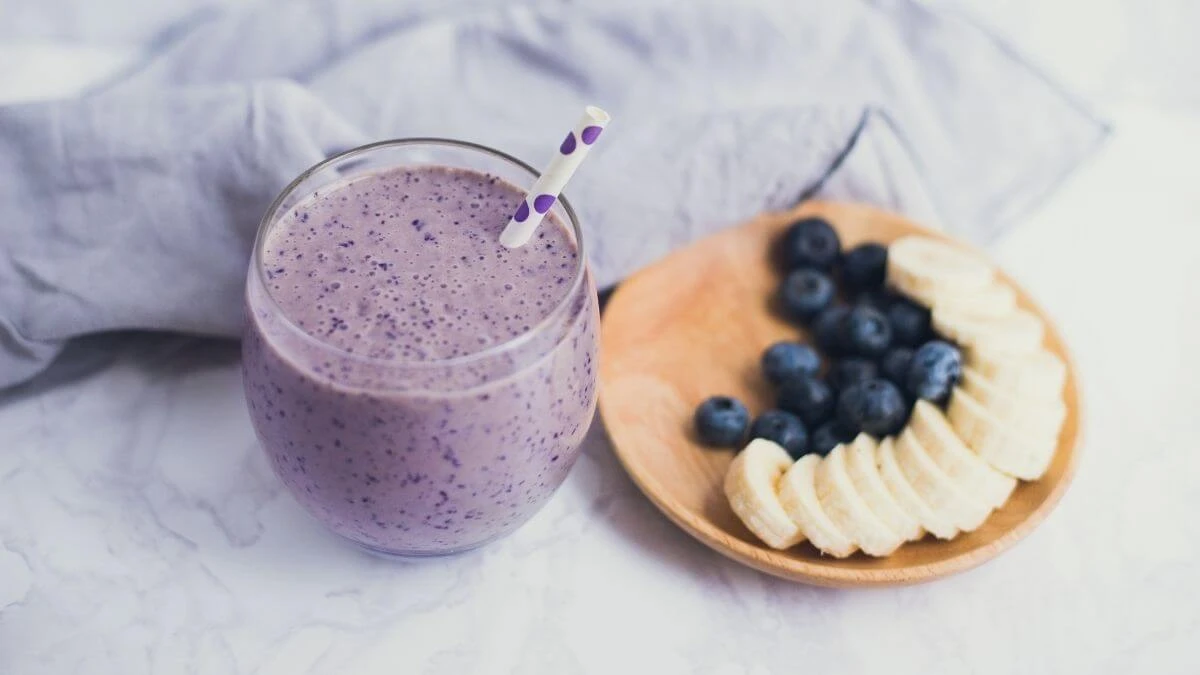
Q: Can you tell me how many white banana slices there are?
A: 13